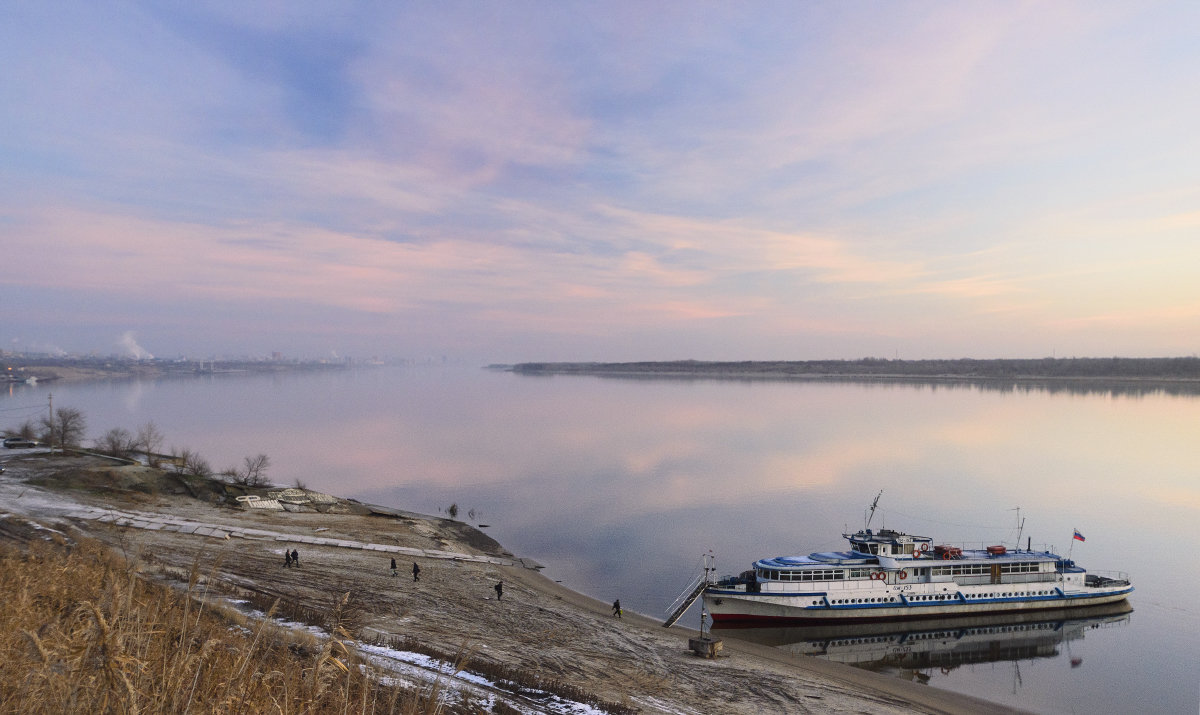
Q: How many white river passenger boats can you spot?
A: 1